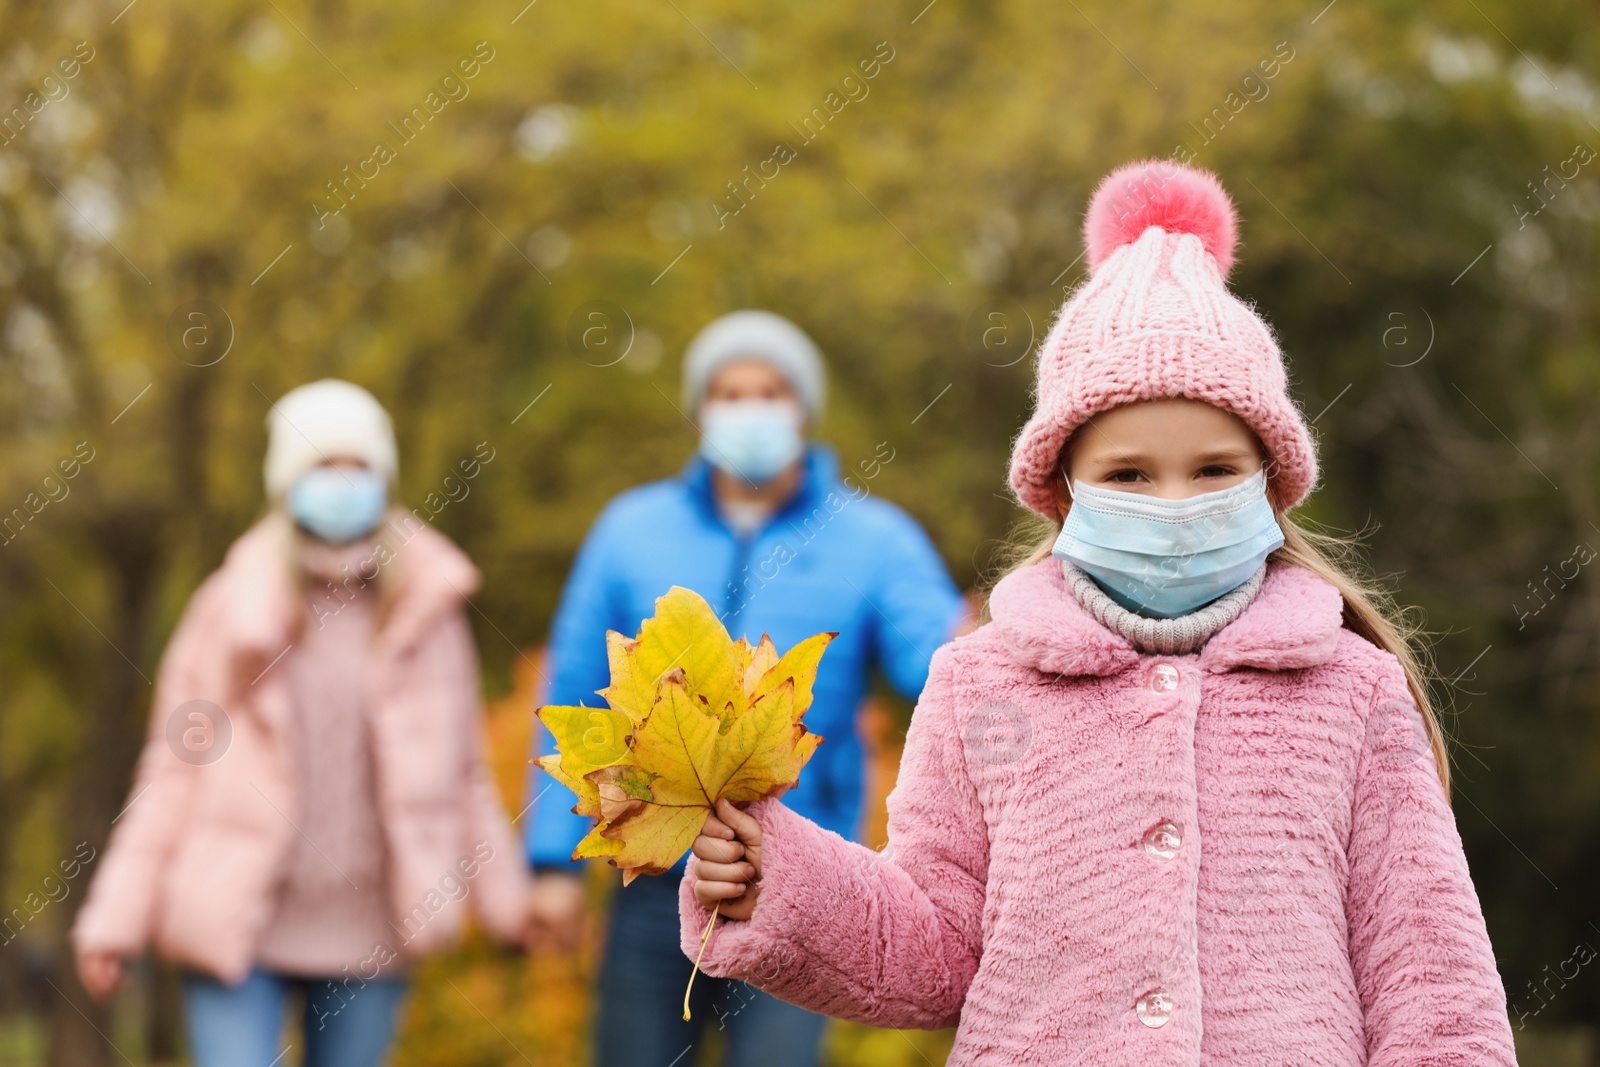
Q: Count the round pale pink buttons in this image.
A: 3